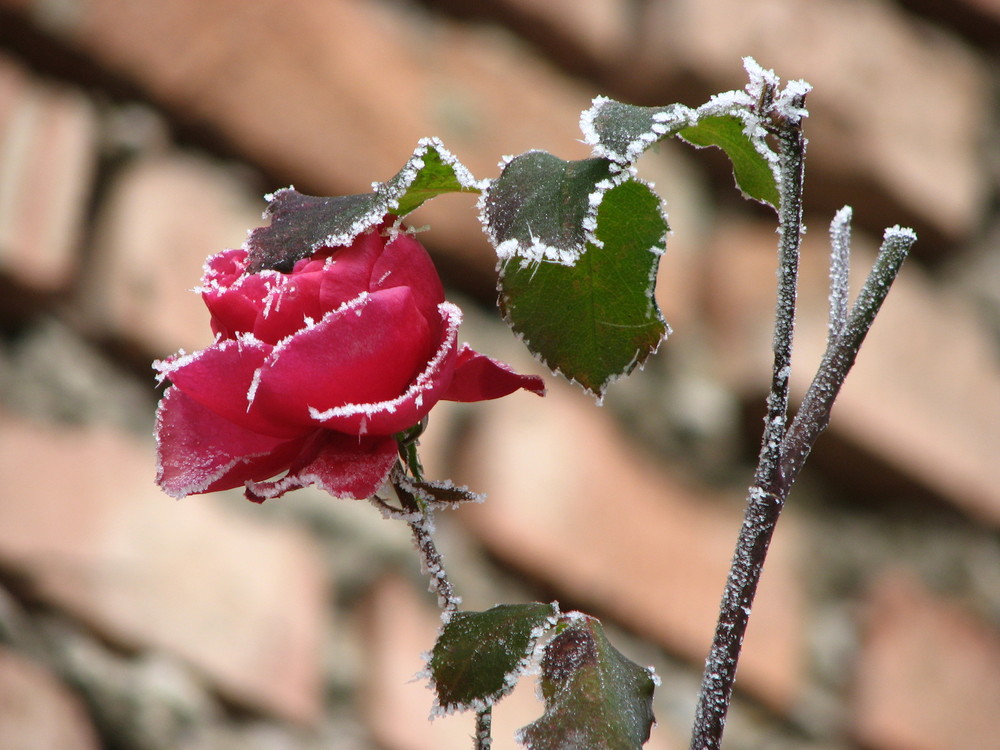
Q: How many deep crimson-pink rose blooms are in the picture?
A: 1